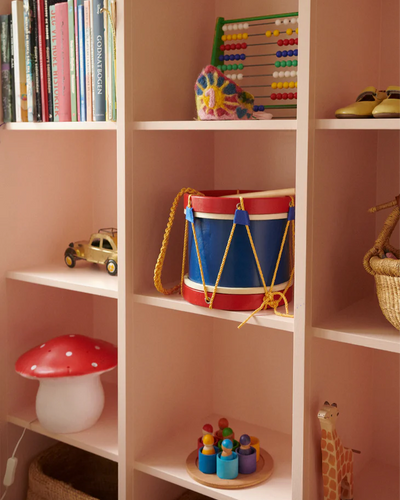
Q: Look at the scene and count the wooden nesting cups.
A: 7